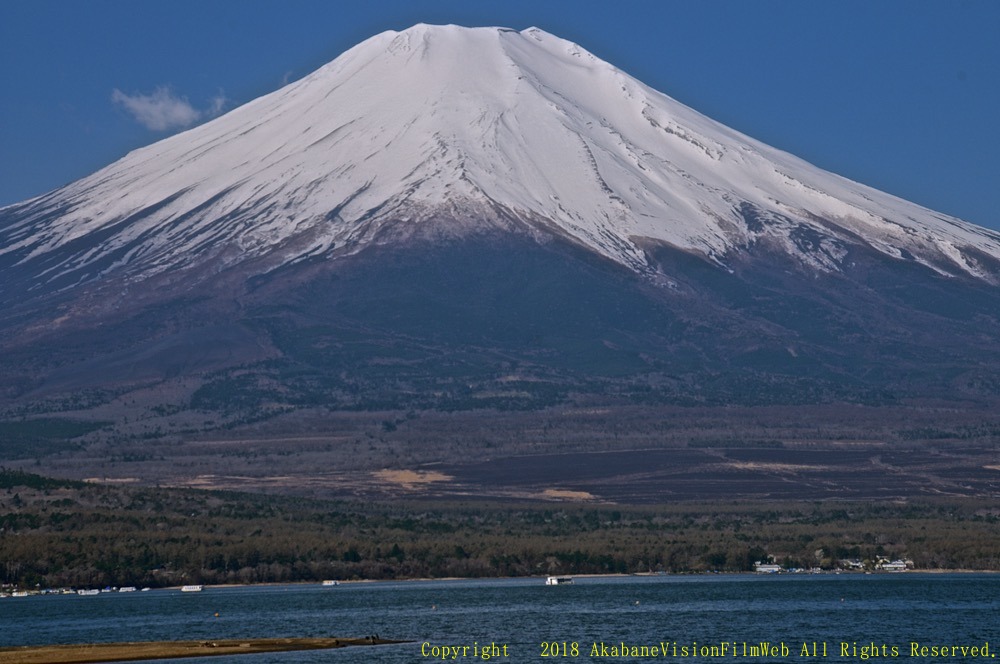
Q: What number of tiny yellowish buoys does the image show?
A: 4